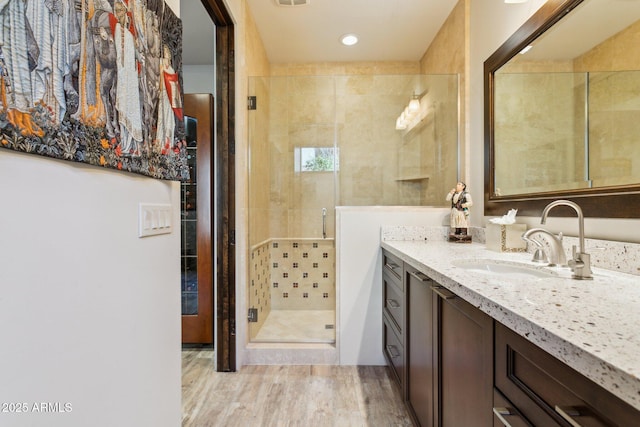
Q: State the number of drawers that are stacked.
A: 3